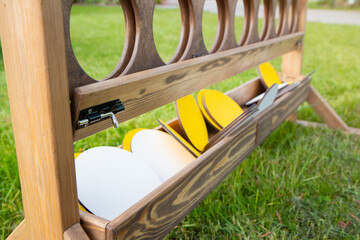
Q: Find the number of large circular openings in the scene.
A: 7